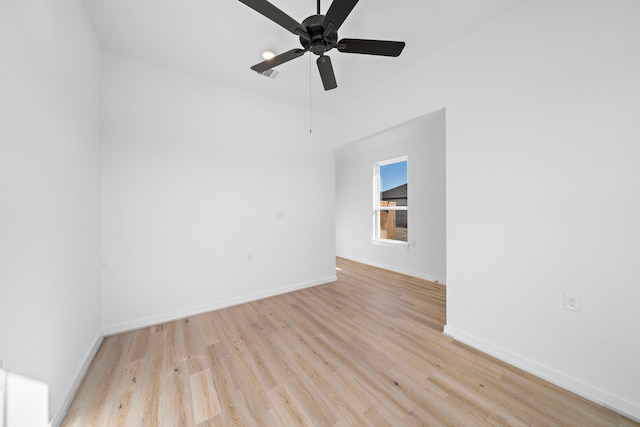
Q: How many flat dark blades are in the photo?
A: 5